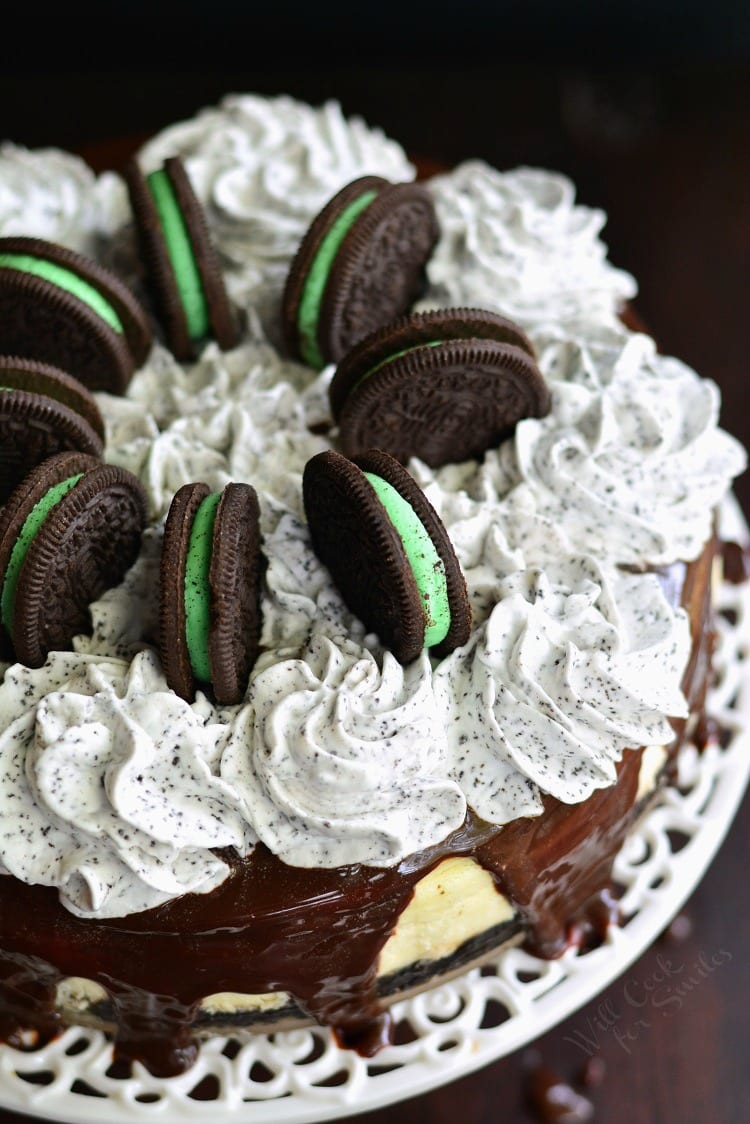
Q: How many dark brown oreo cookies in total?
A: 8